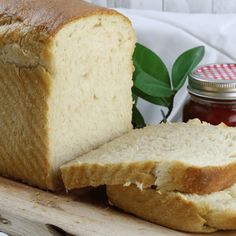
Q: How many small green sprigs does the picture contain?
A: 1